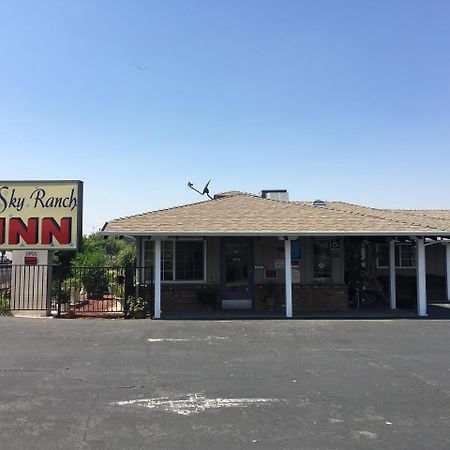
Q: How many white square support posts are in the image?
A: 5